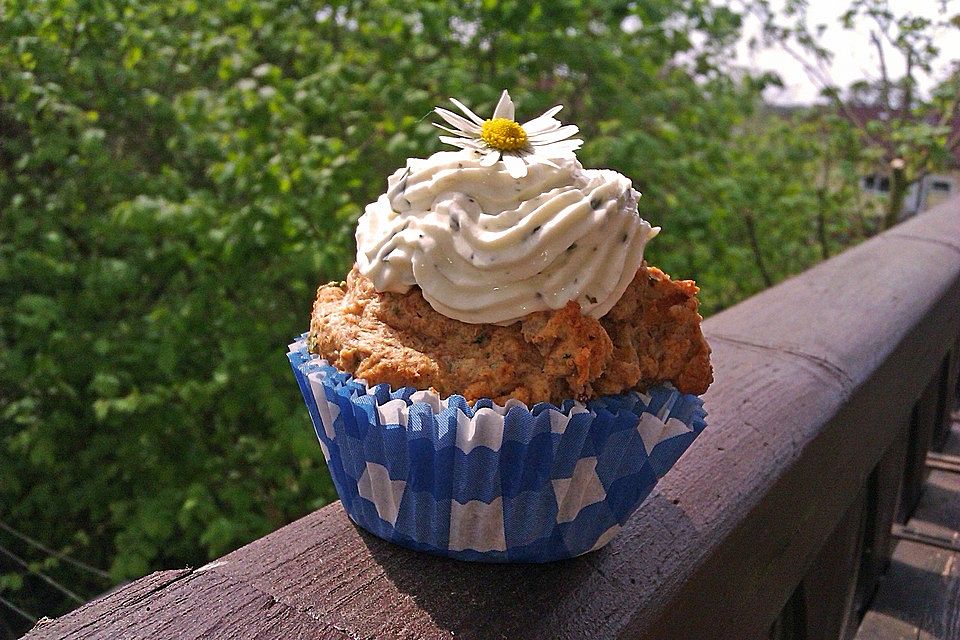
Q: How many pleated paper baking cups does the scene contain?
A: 1